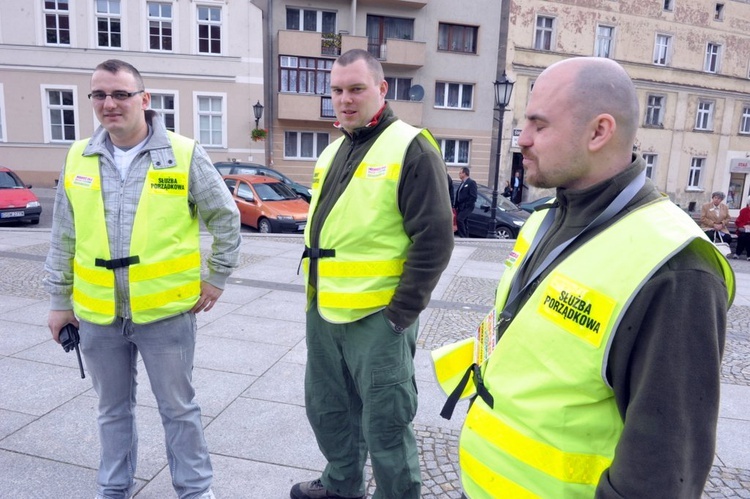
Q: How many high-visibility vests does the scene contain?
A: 3